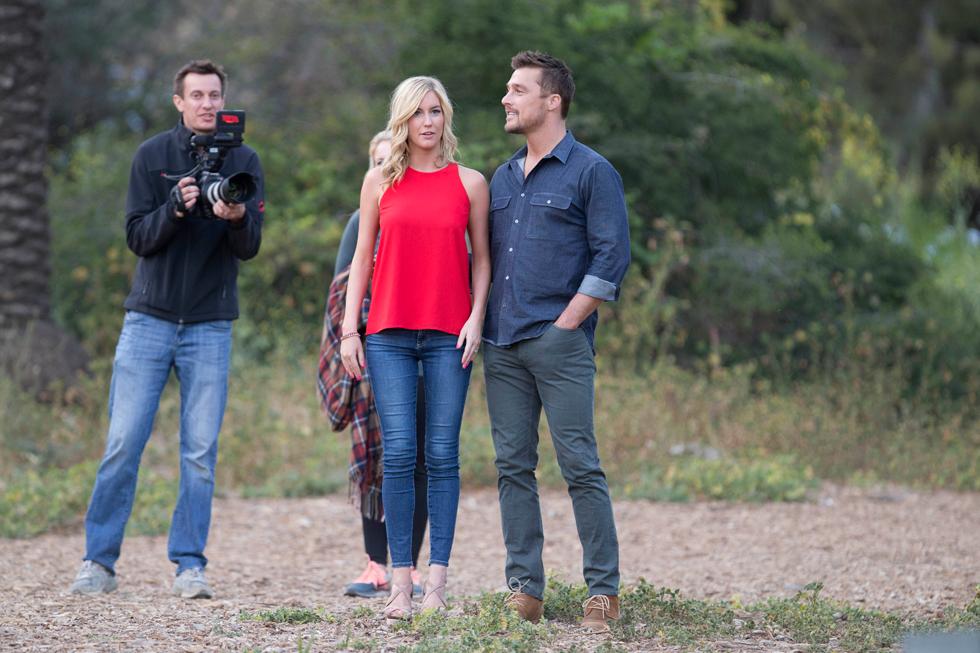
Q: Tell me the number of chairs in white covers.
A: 0